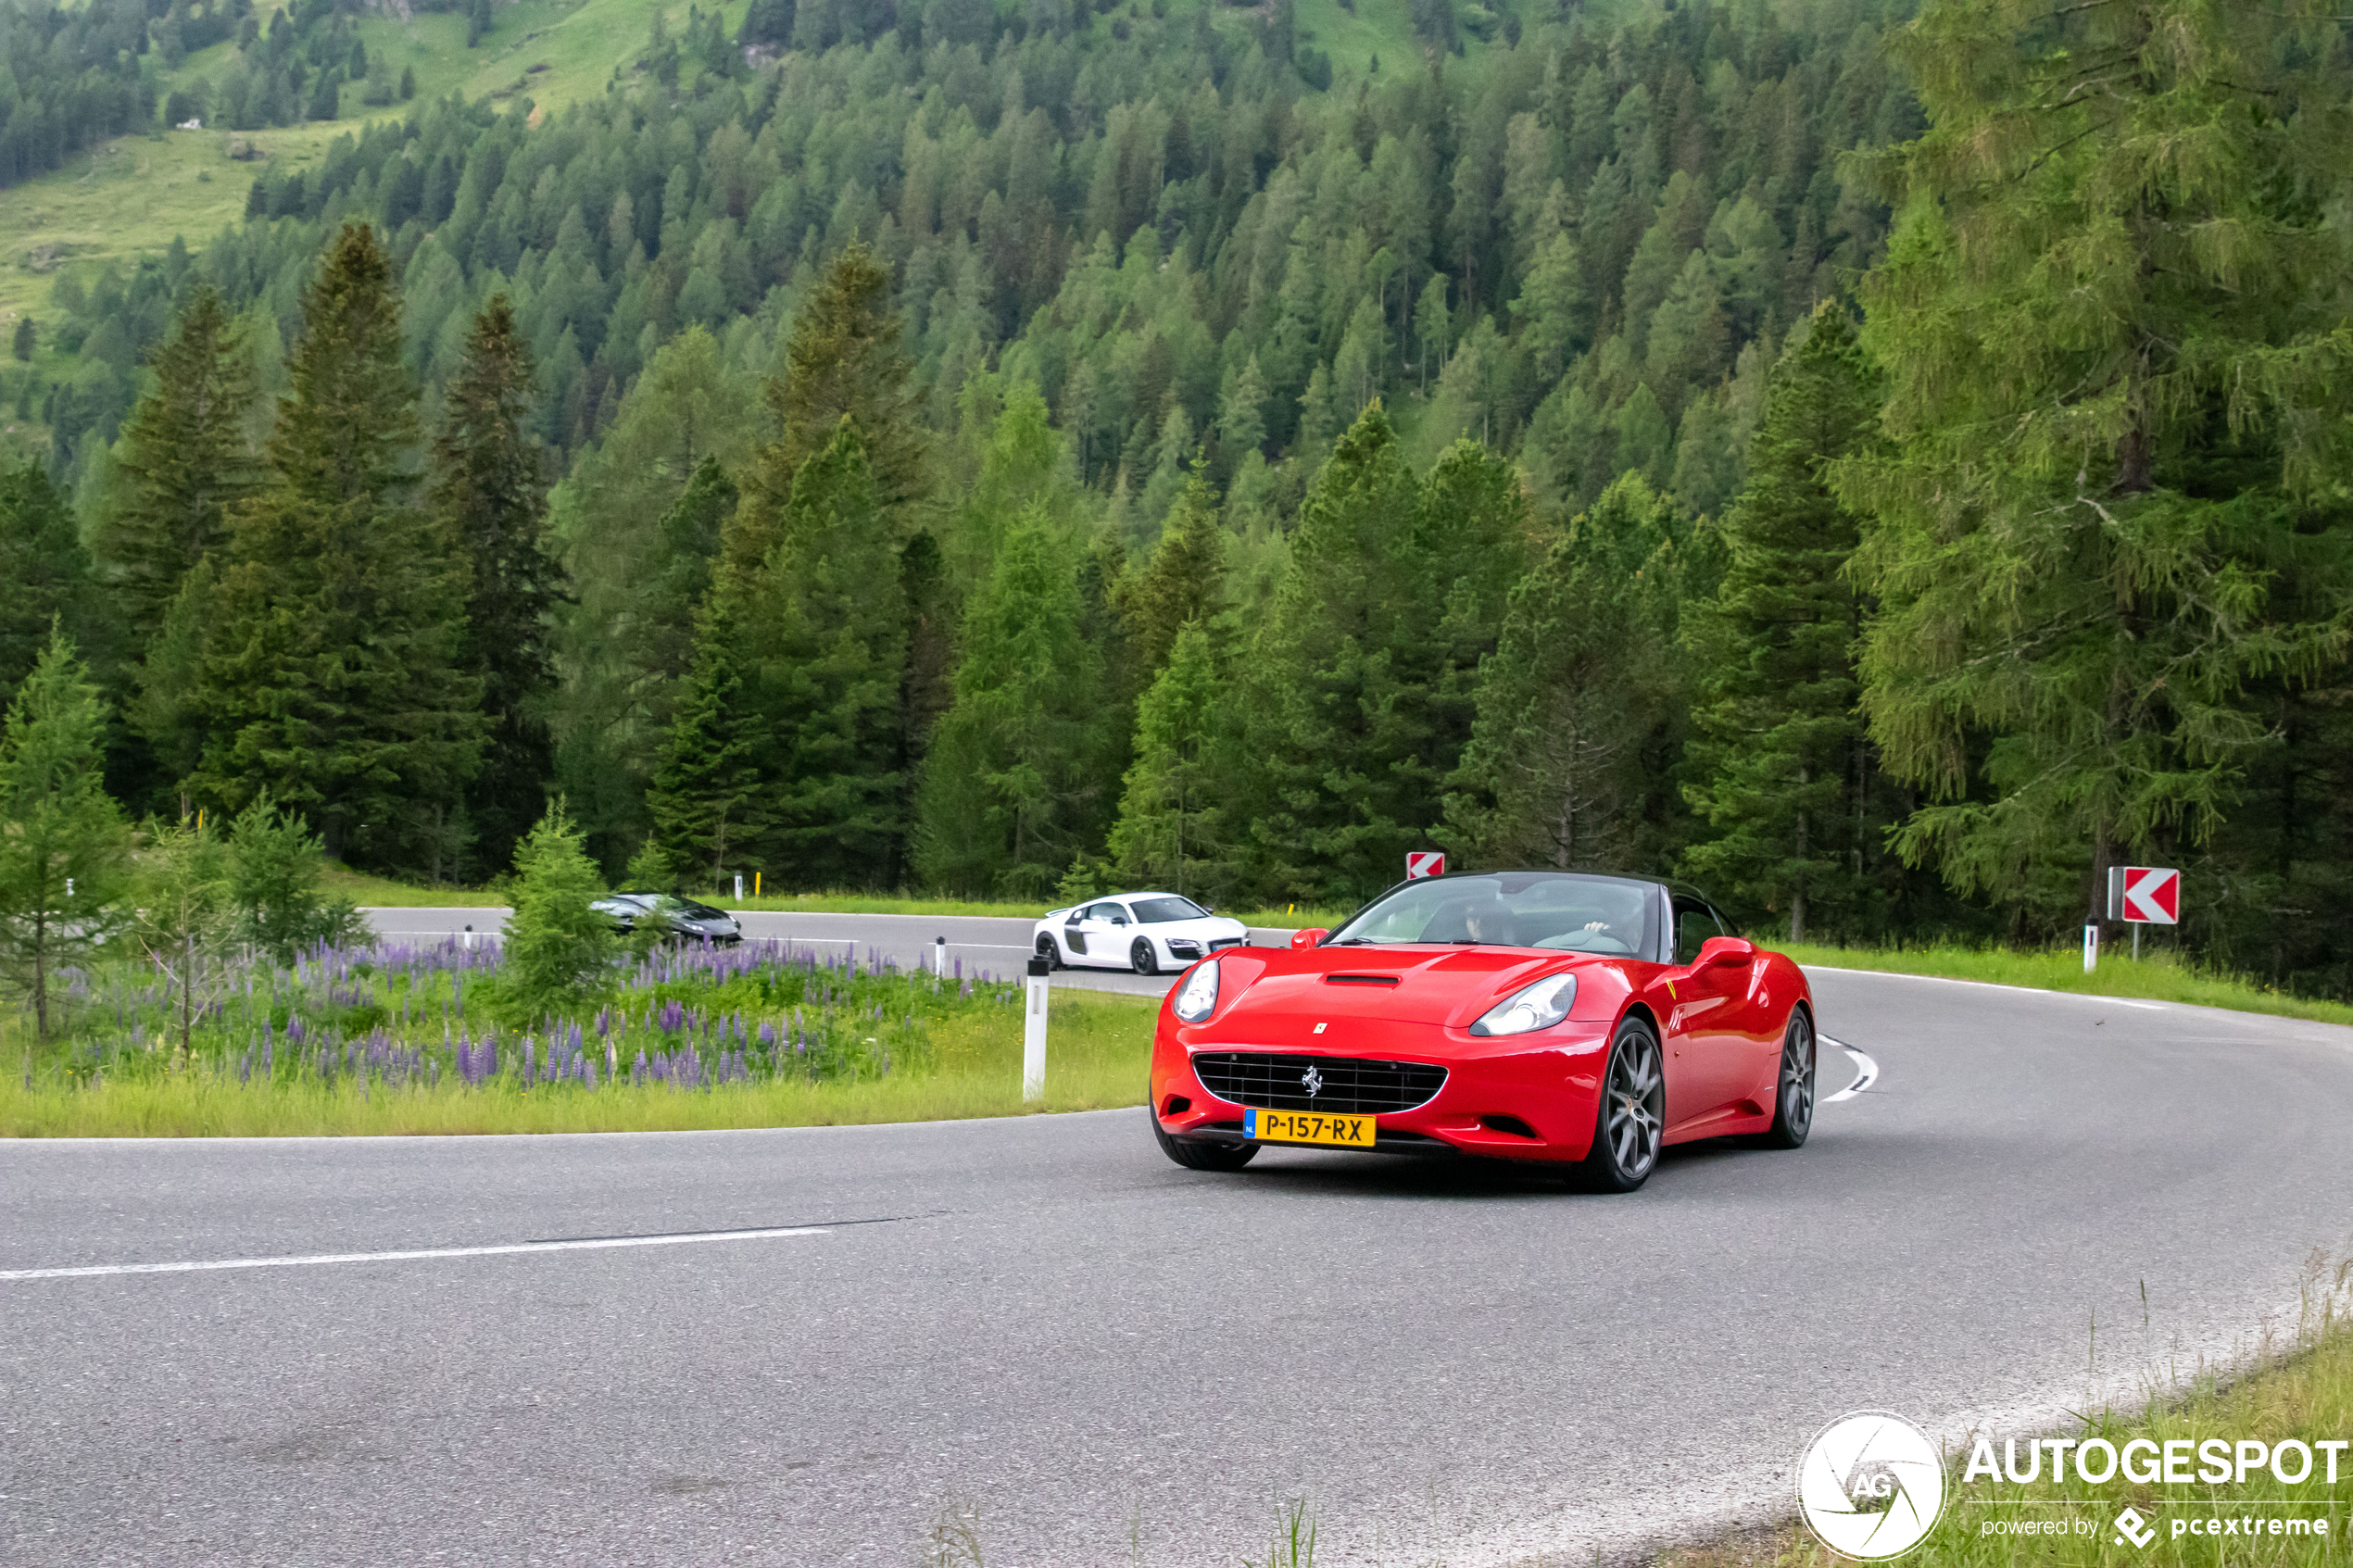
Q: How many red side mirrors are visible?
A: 2